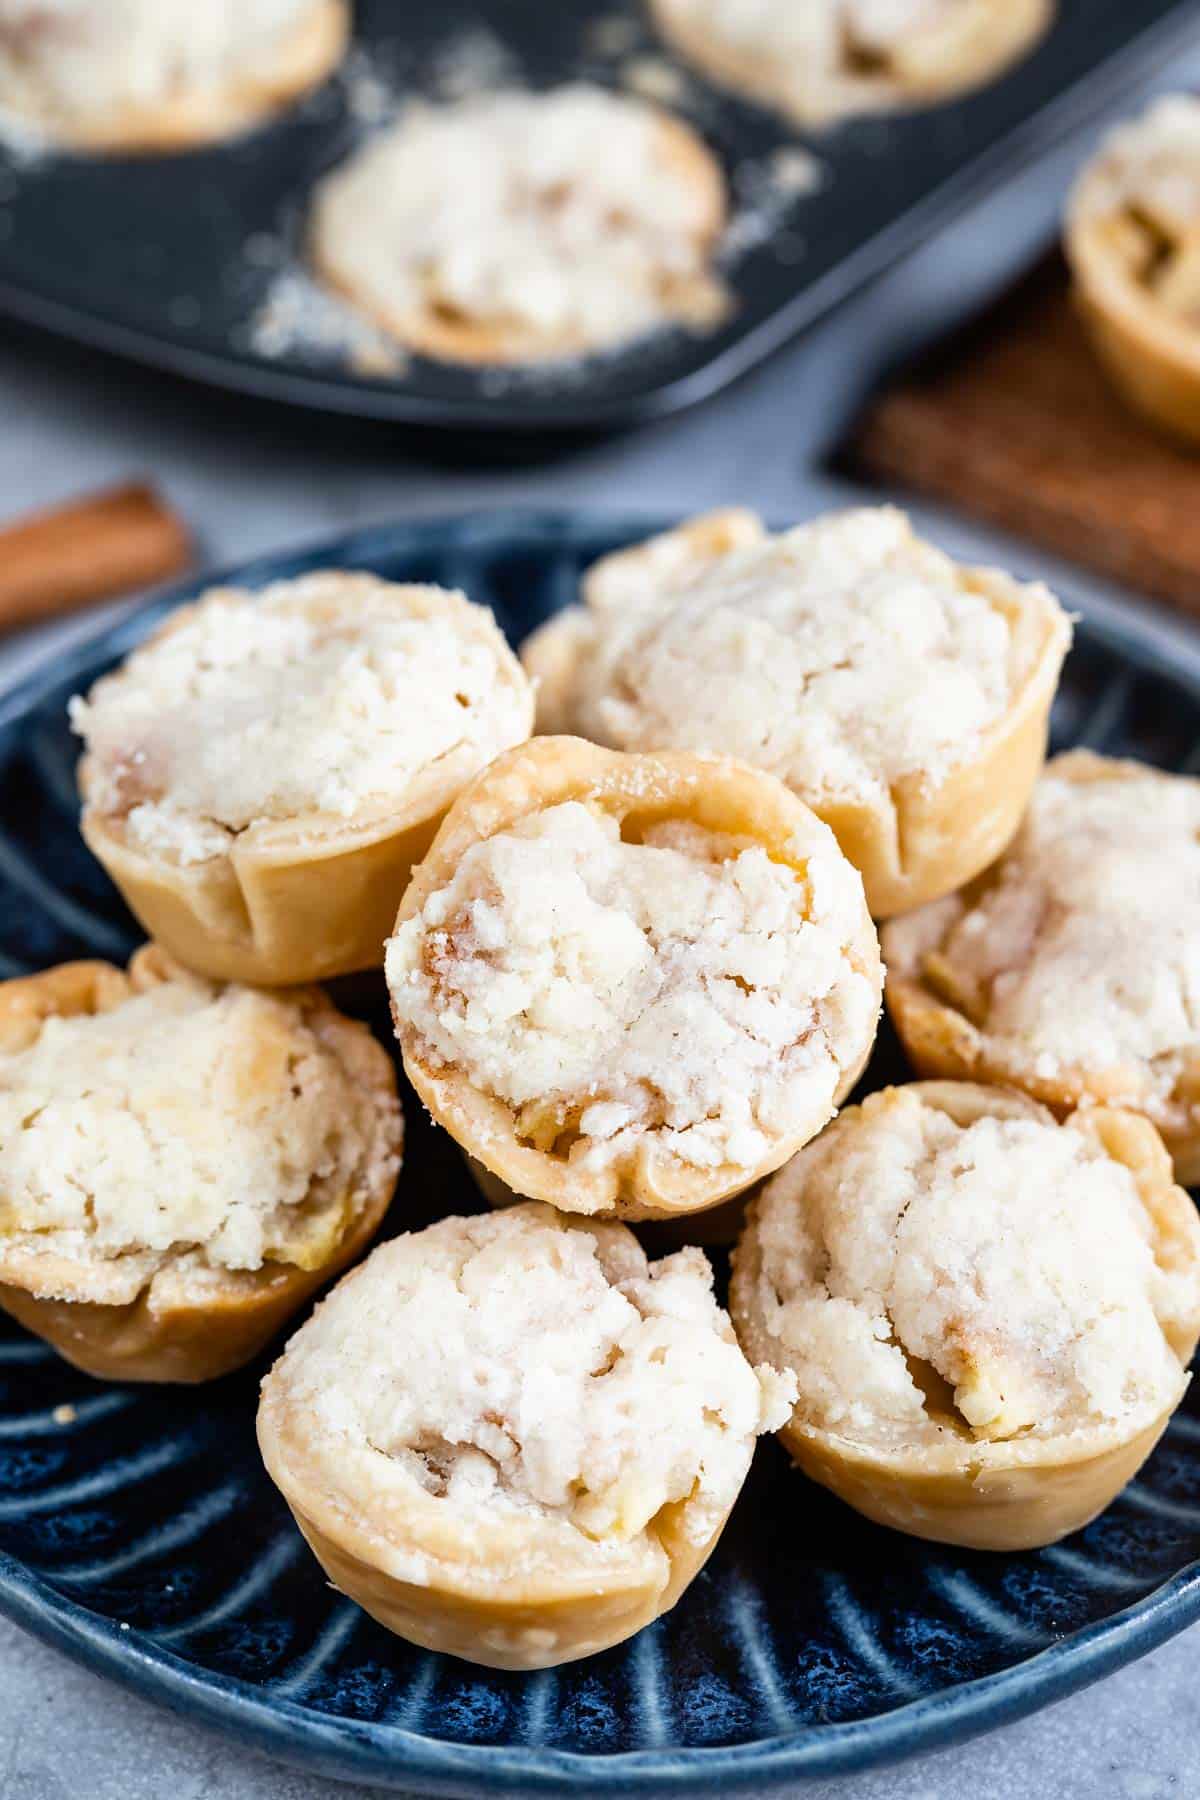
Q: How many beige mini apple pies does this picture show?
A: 11